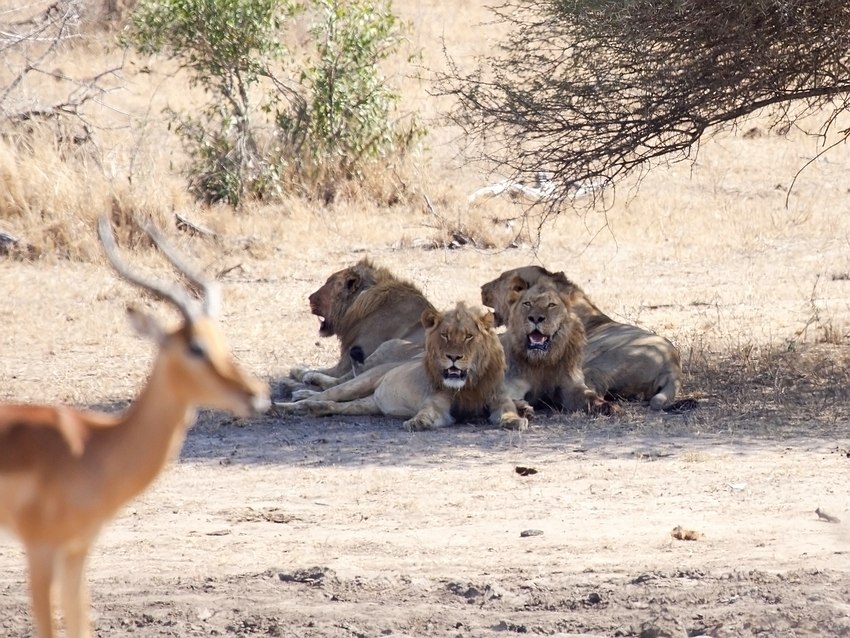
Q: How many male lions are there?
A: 4